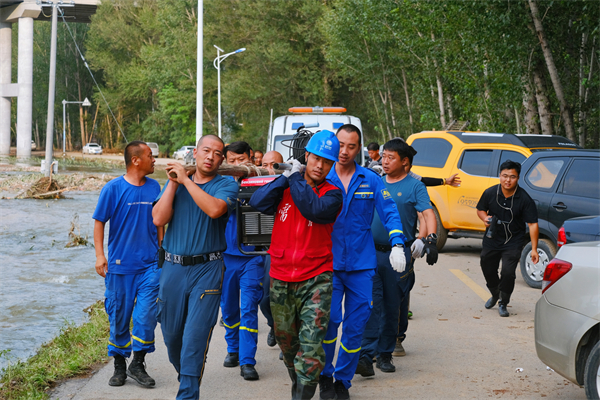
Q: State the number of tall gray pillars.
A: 2